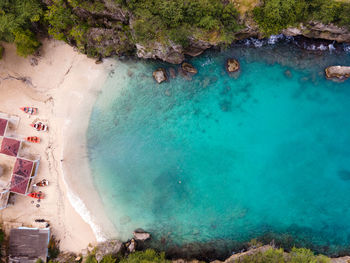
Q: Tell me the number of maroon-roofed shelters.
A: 4